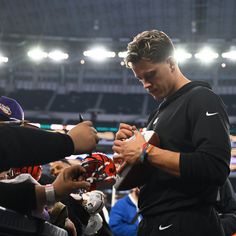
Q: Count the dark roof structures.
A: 1